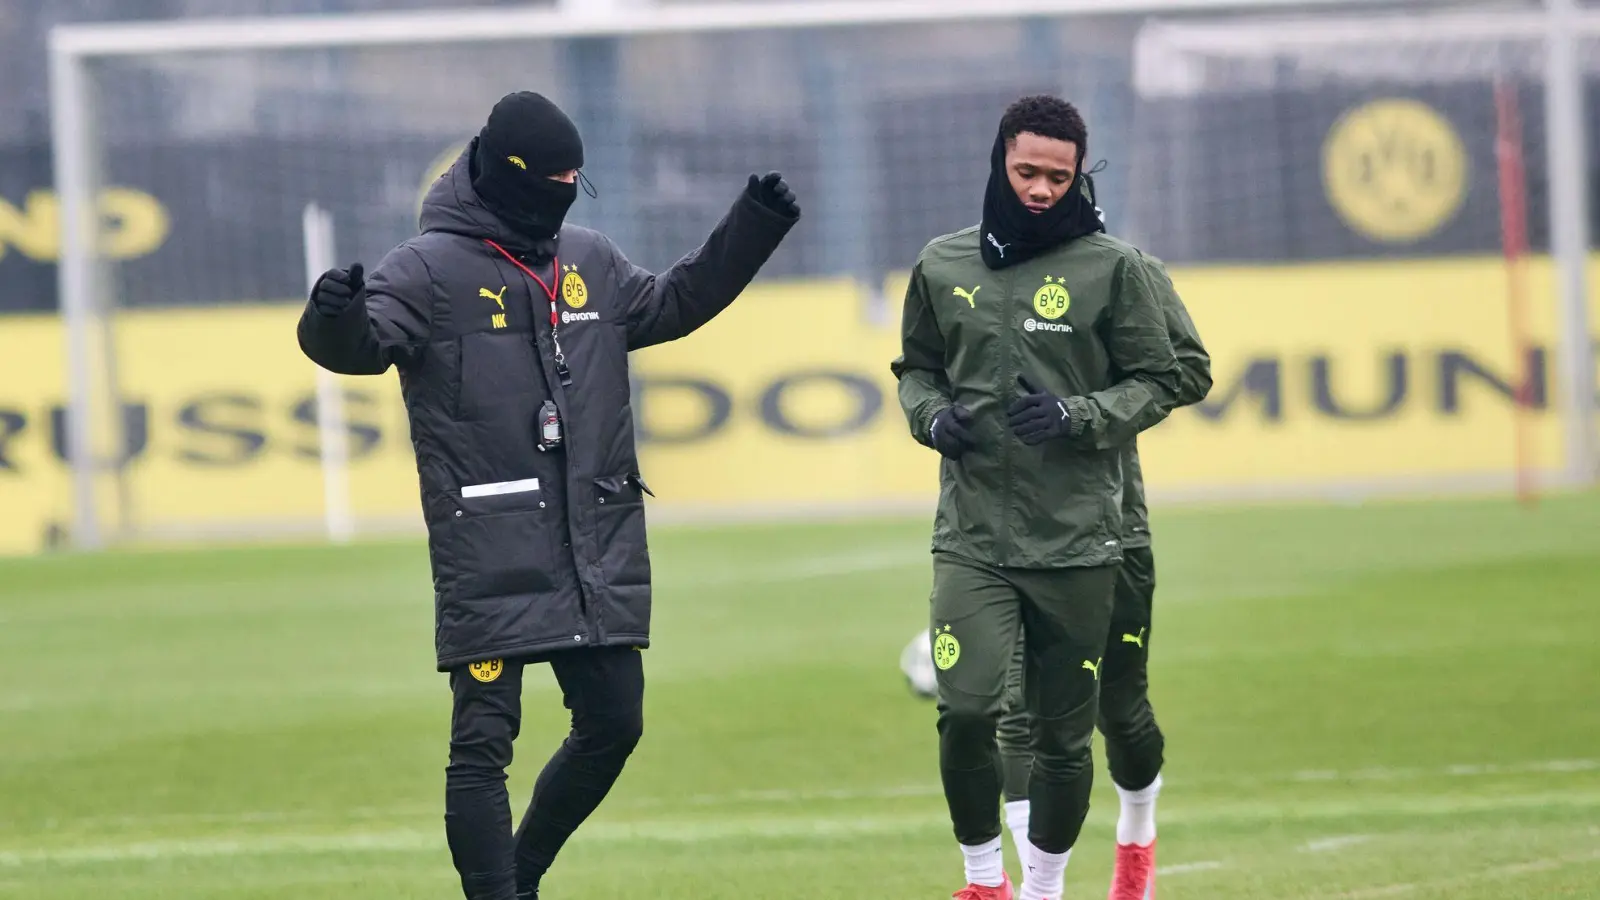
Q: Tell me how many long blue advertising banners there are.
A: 0